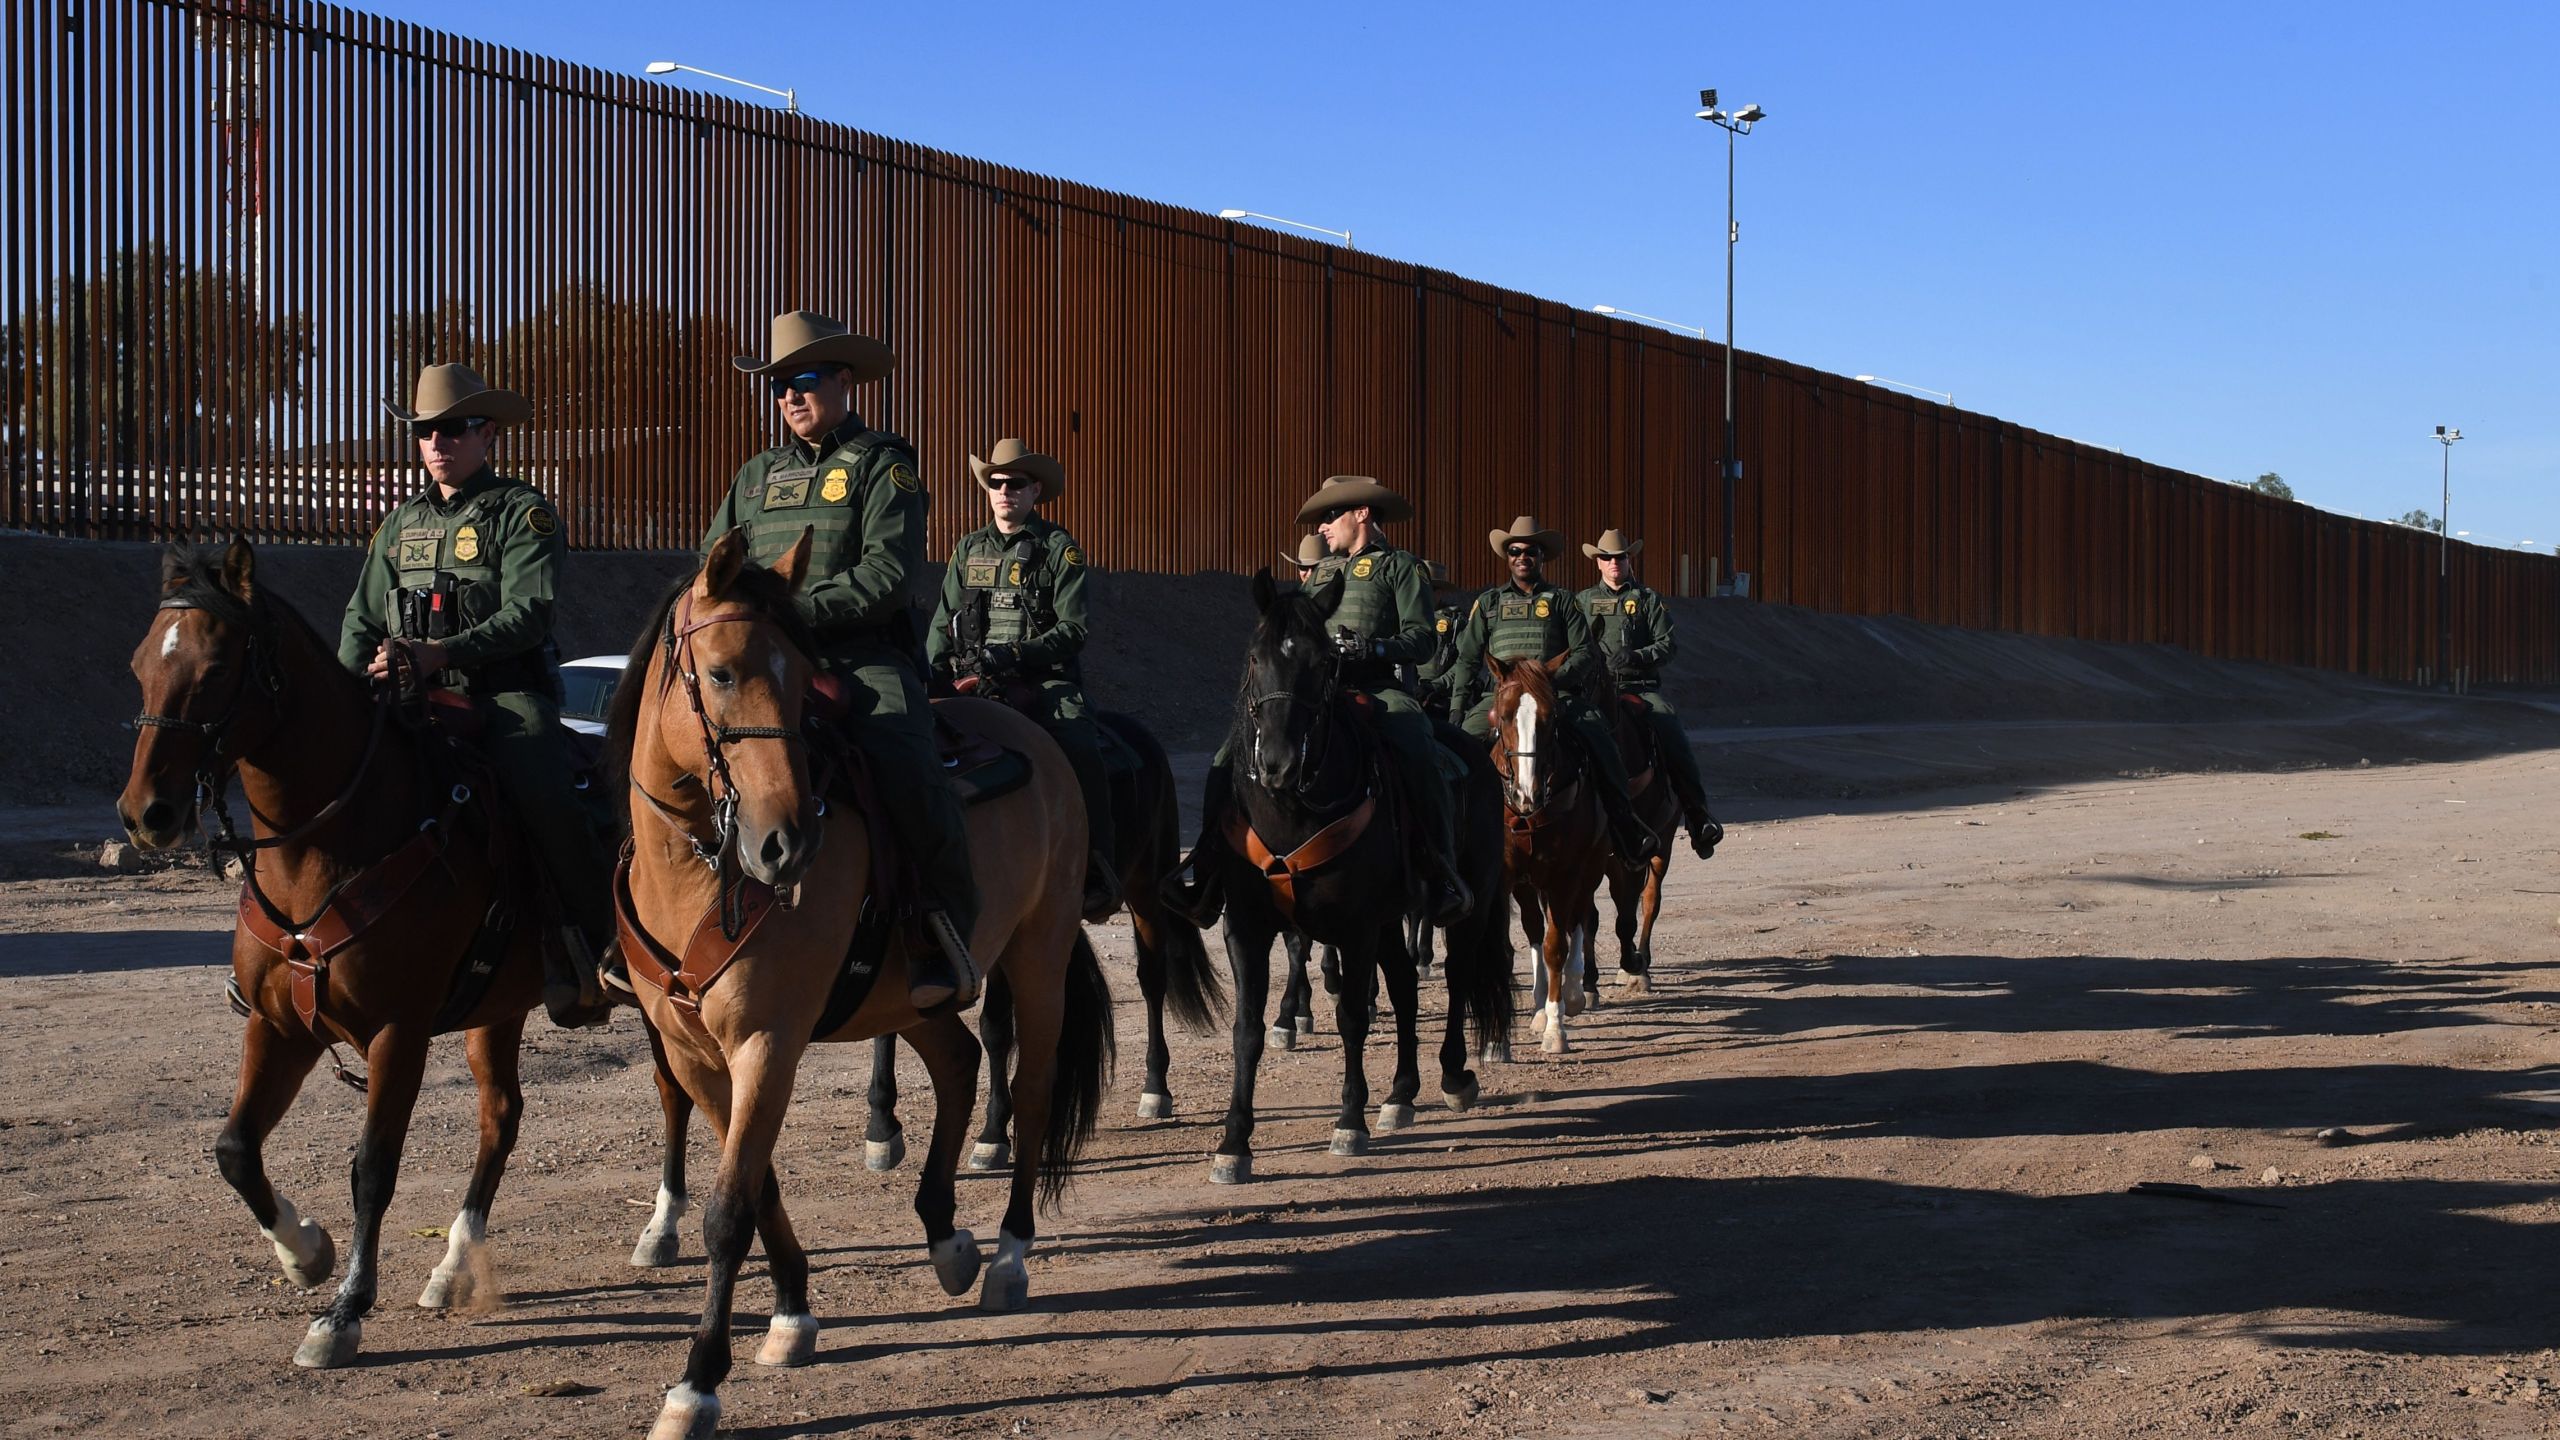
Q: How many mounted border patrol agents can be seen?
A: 8